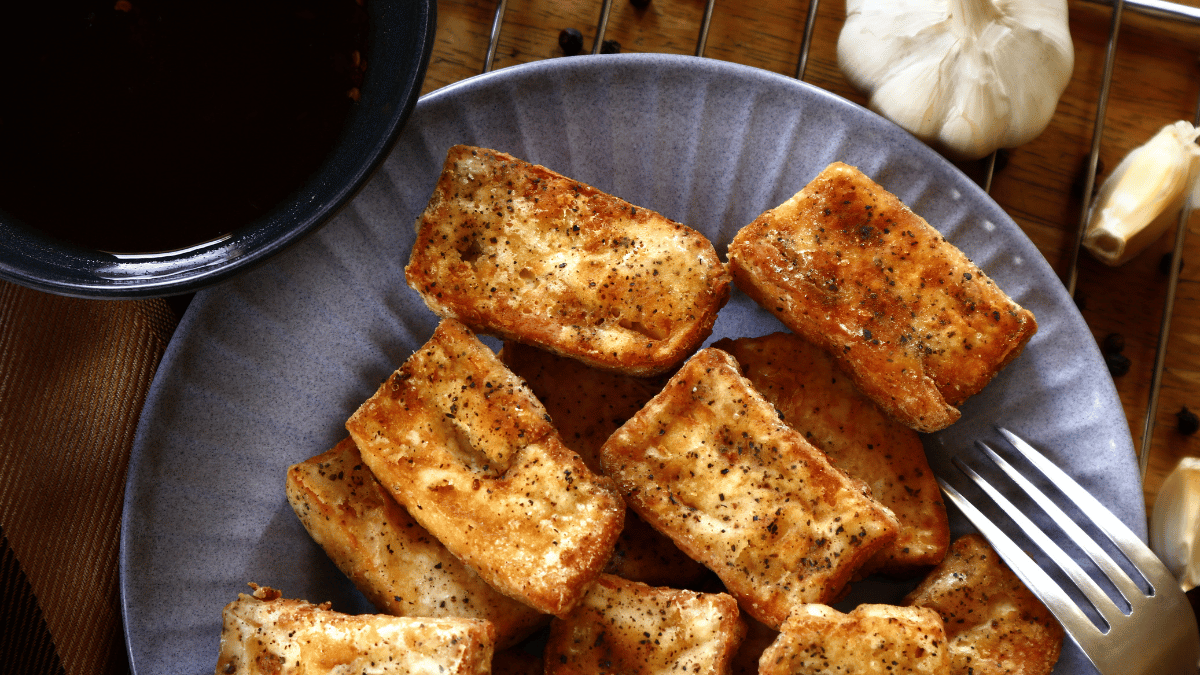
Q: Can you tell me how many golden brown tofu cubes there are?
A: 11